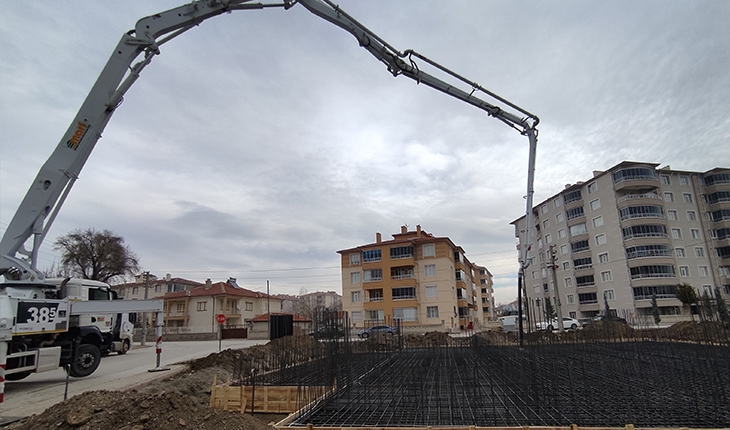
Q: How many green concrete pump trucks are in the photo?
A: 0